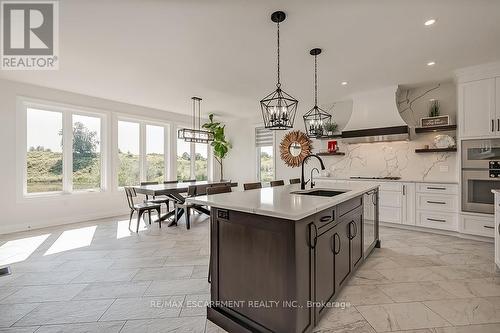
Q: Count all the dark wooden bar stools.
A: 4